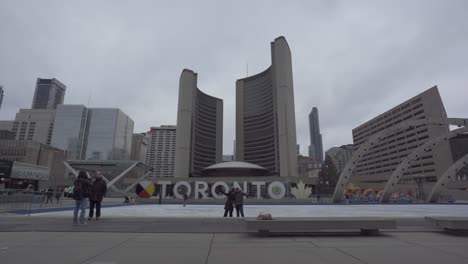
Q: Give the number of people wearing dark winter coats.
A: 4